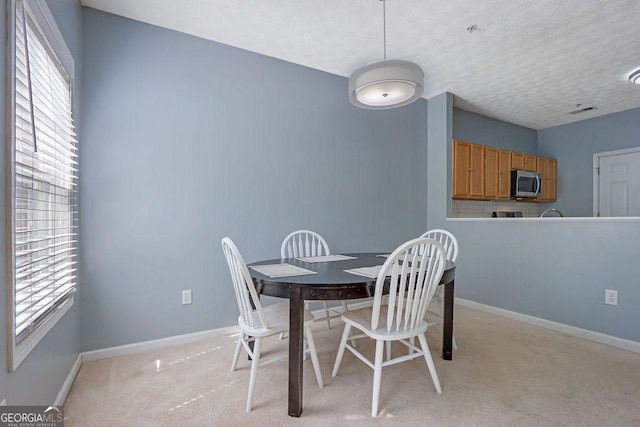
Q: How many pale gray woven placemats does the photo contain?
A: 4